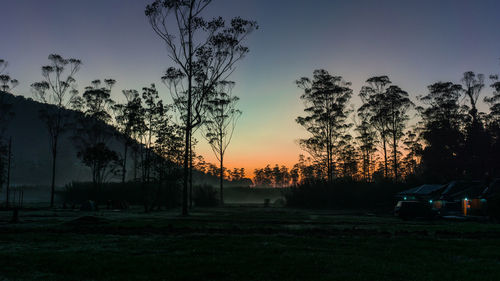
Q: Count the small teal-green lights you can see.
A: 3